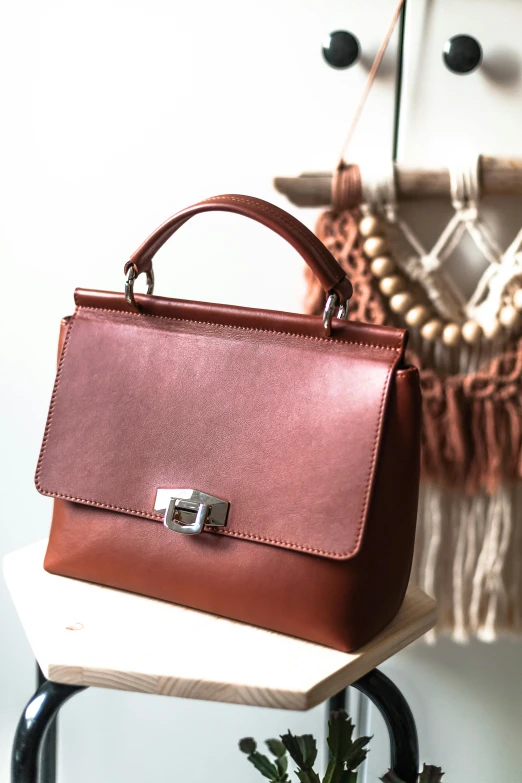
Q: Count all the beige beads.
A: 12